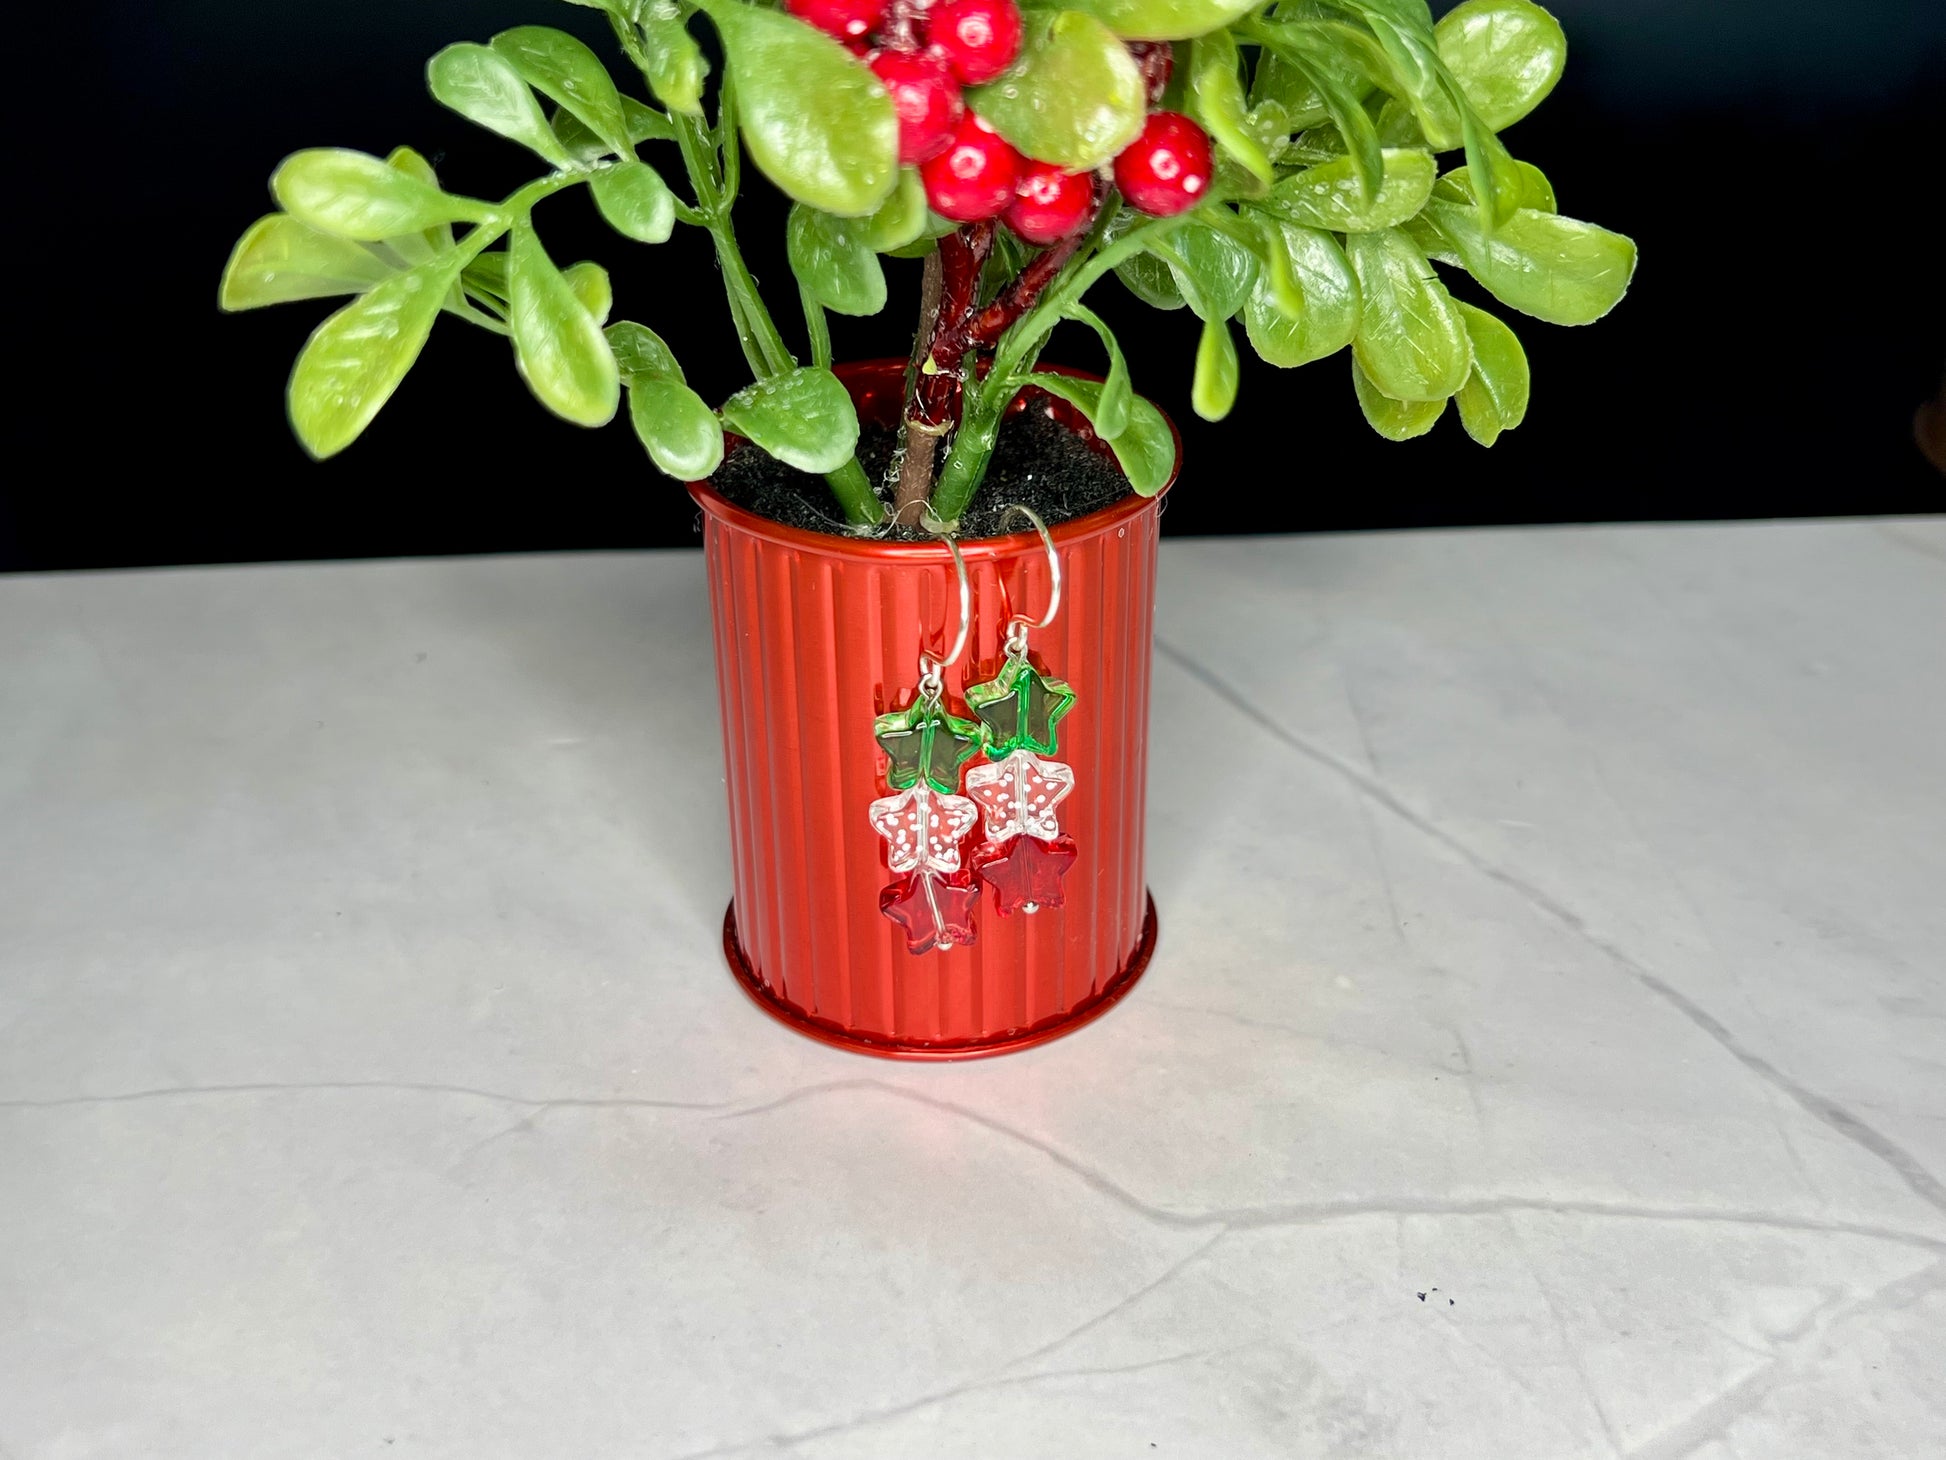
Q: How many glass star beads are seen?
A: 6